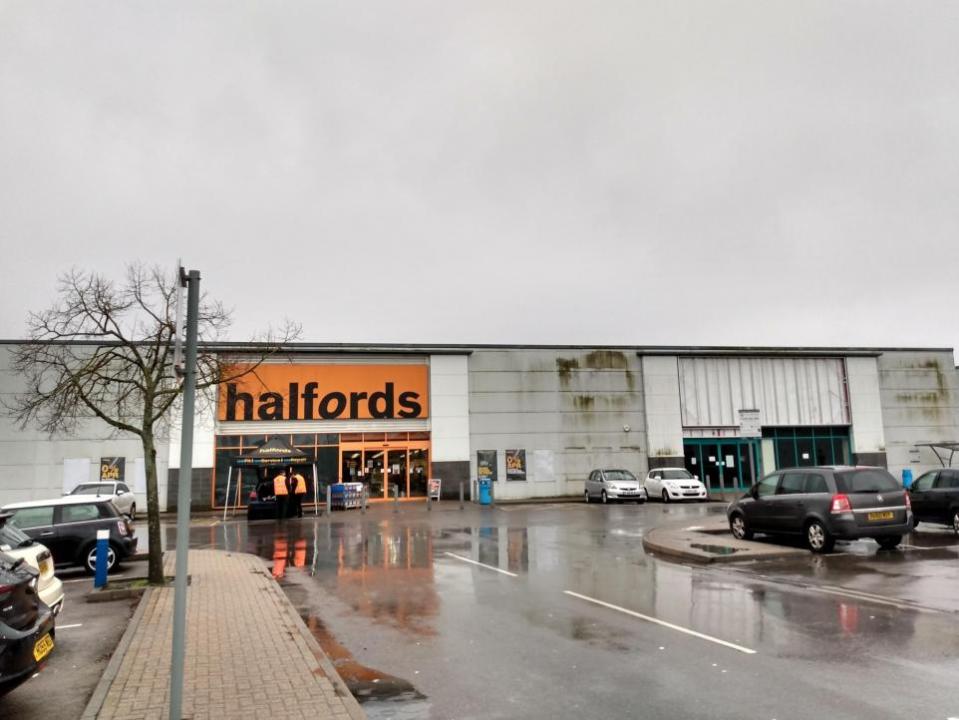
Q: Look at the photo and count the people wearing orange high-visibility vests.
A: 2